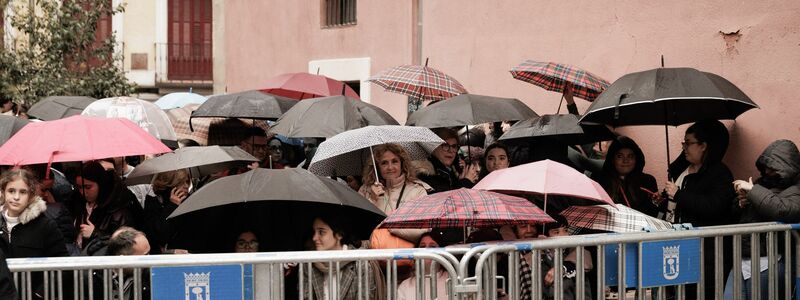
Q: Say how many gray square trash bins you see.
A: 0